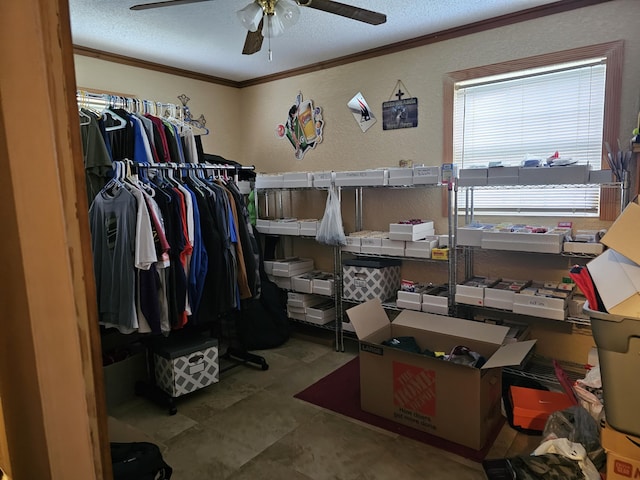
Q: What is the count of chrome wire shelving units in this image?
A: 3